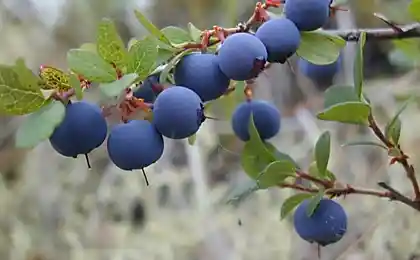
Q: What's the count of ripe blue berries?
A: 11